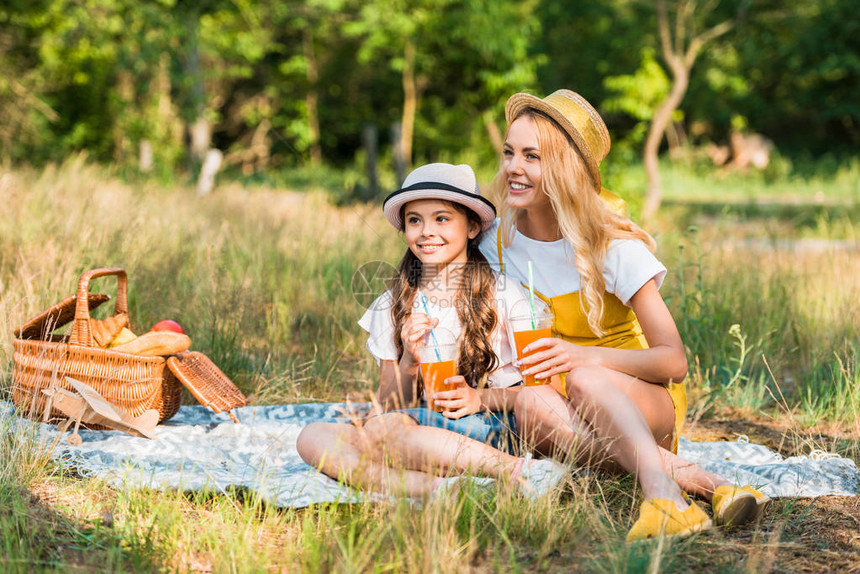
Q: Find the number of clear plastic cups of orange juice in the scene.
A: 2